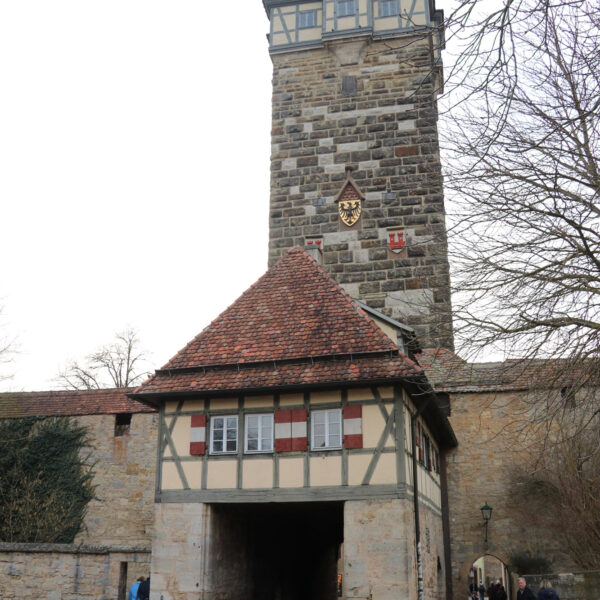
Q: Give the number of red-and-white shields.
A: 2